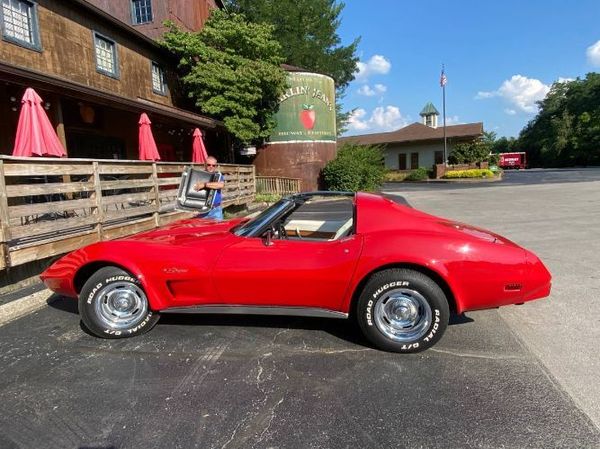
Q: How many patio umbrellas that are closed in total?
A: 3